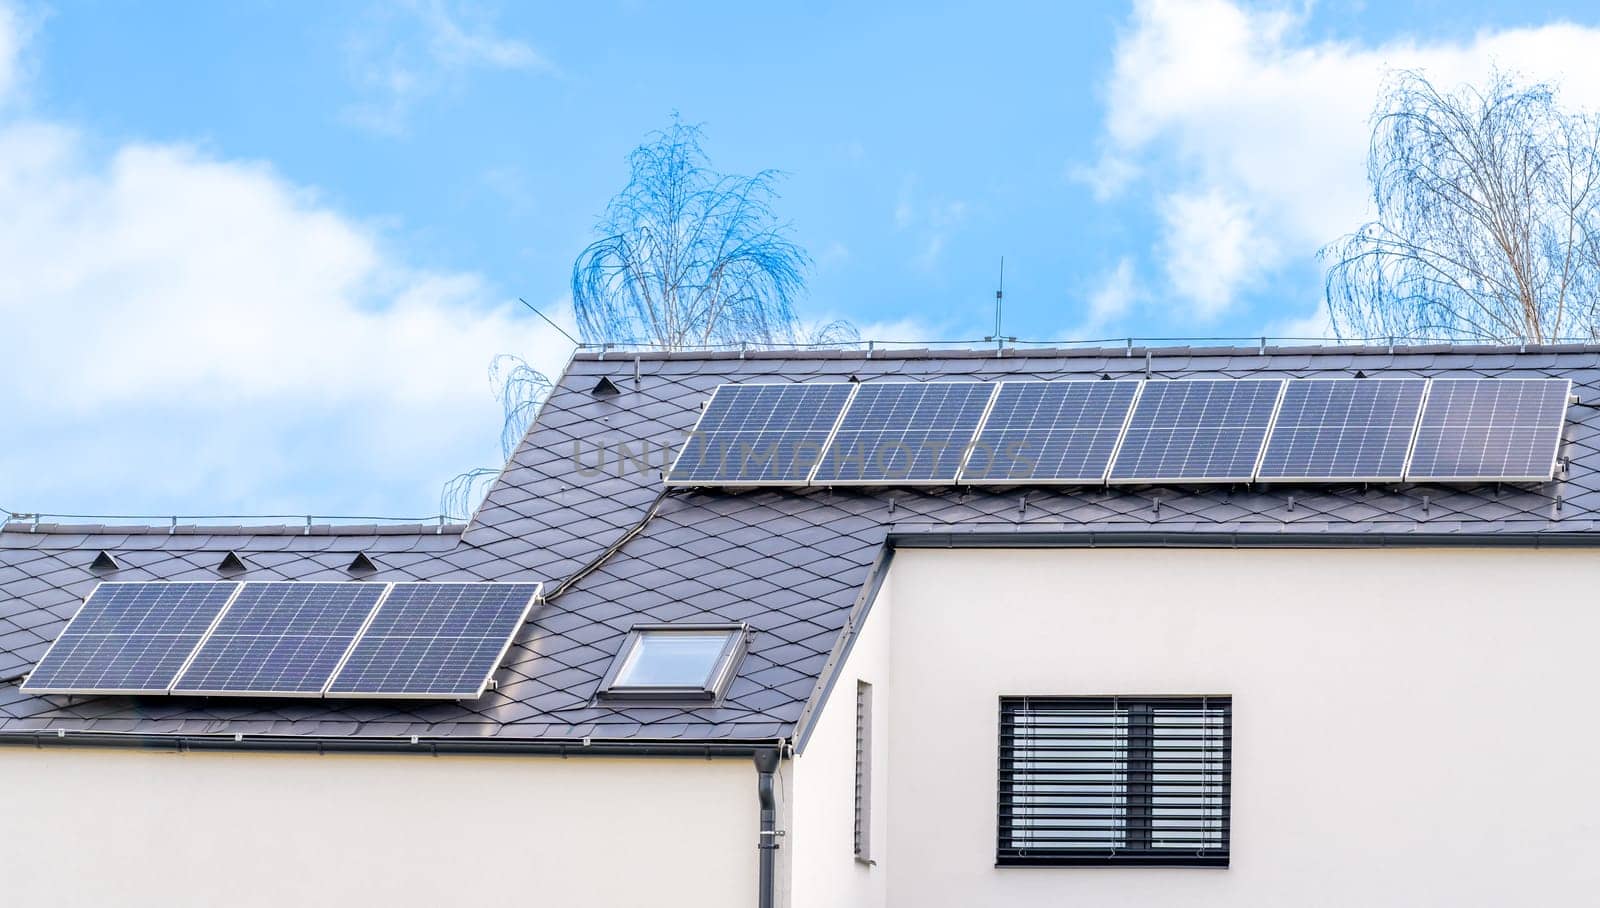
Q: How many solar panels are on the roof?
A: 9